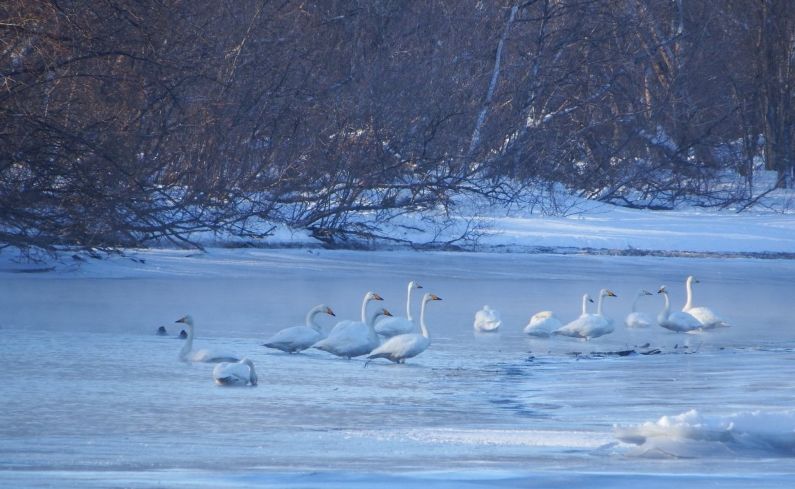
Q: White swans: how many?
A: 14